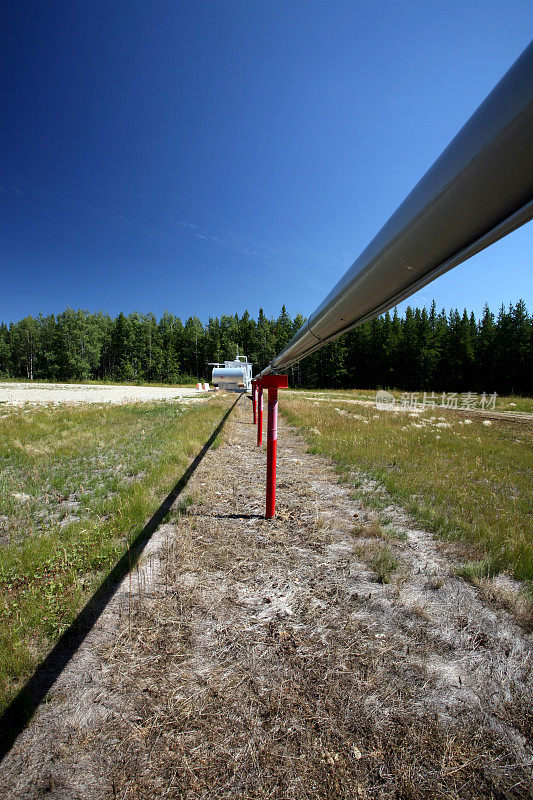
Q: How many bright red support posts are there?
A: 3